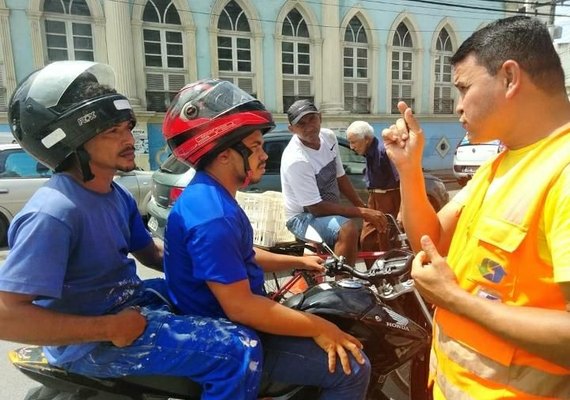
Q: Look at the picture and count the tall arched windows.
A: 7